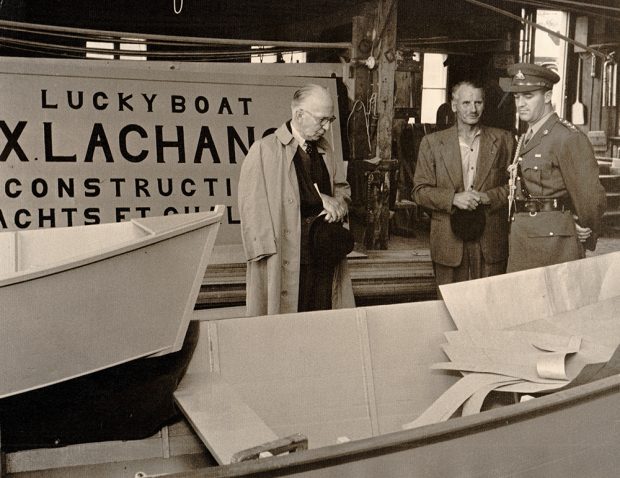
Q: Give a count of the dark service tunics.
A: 1